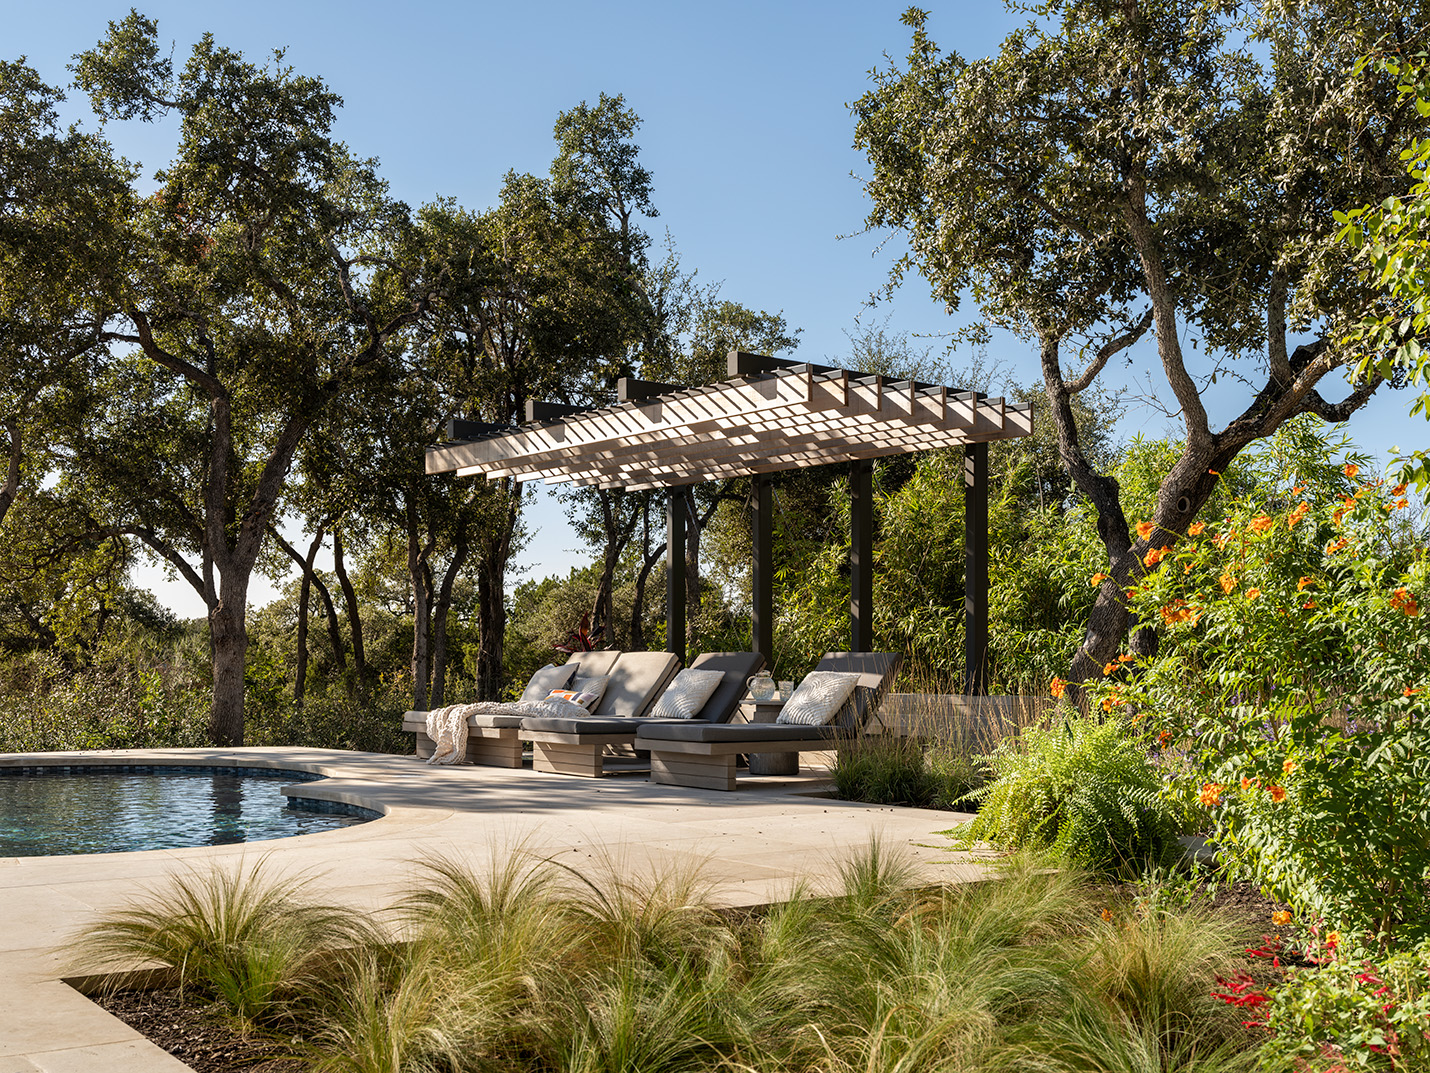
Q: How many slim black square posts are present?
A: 4